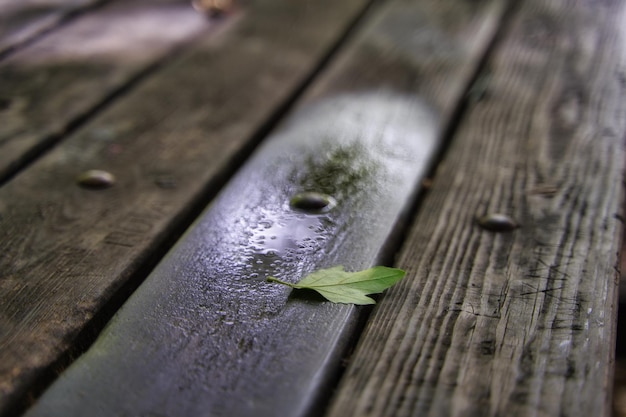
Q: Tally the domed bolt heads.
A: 3